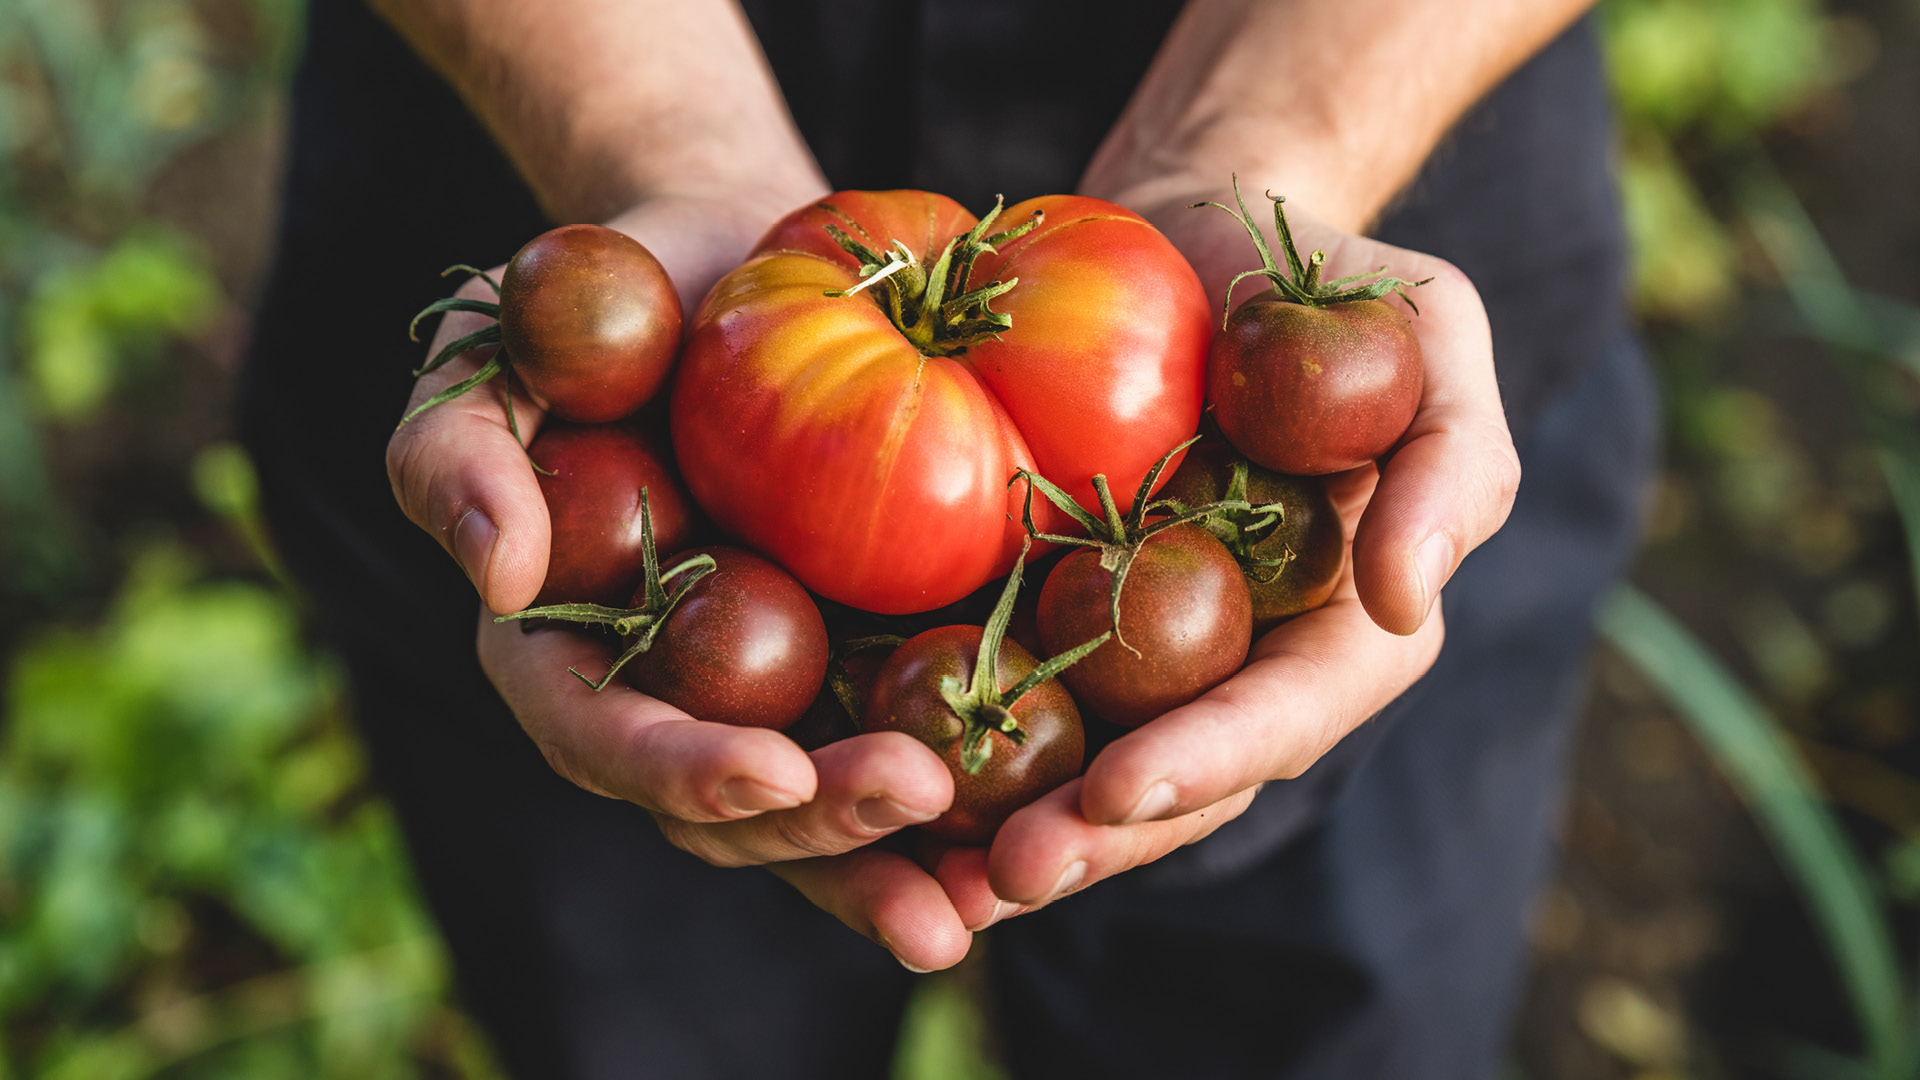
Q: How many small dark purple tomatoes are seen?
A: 7